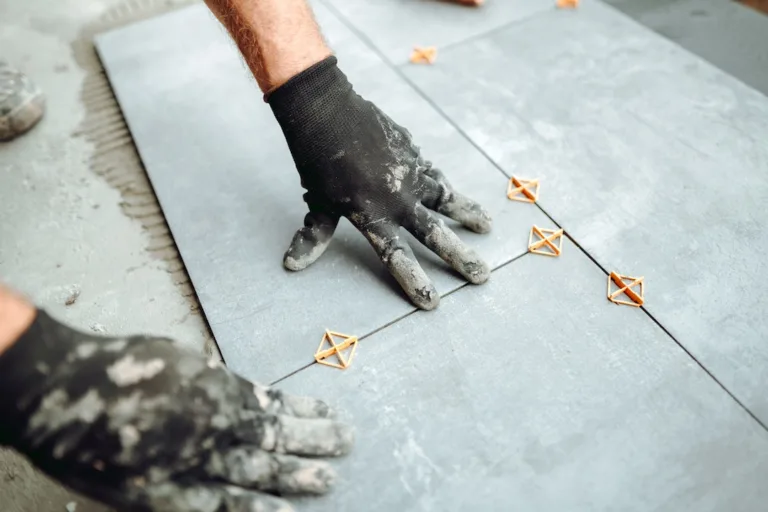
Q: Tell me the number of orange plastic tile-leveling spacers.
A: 6